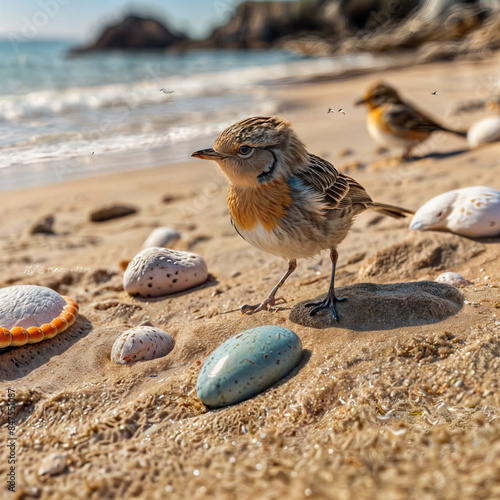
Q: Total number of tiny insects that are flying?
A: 4